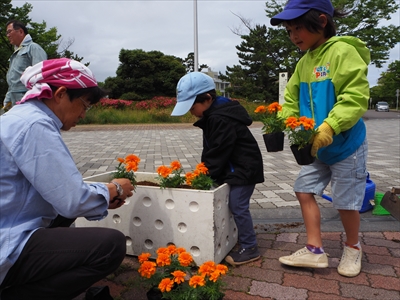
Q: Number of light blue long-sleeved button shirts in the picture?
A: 1